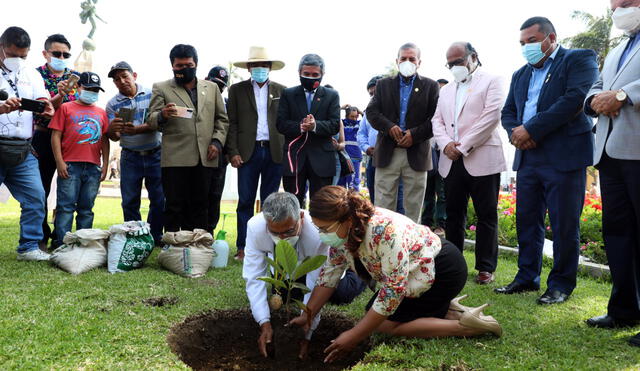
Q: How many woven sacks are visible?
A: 3